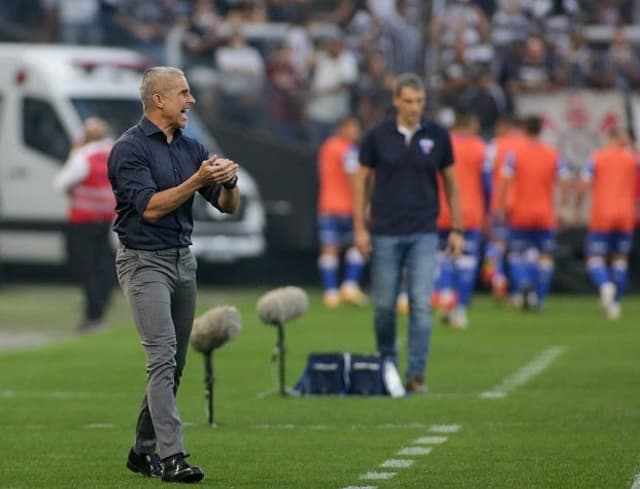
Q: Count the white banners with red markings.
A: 1